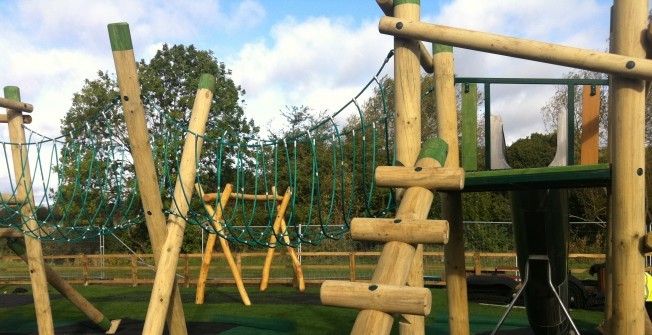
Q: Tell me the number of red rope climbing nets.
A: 0